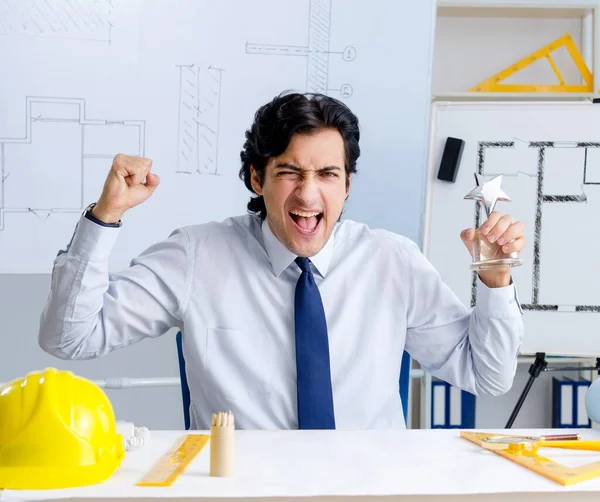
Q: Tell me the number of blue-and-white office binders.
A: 4